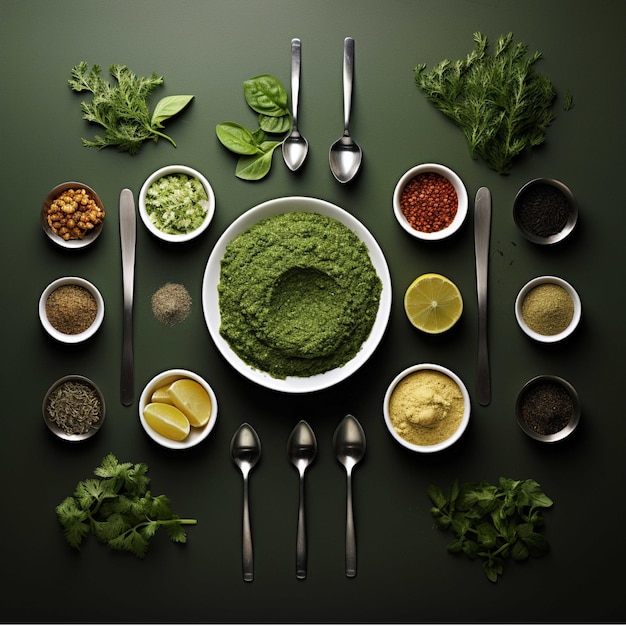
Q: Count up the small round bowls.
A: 10